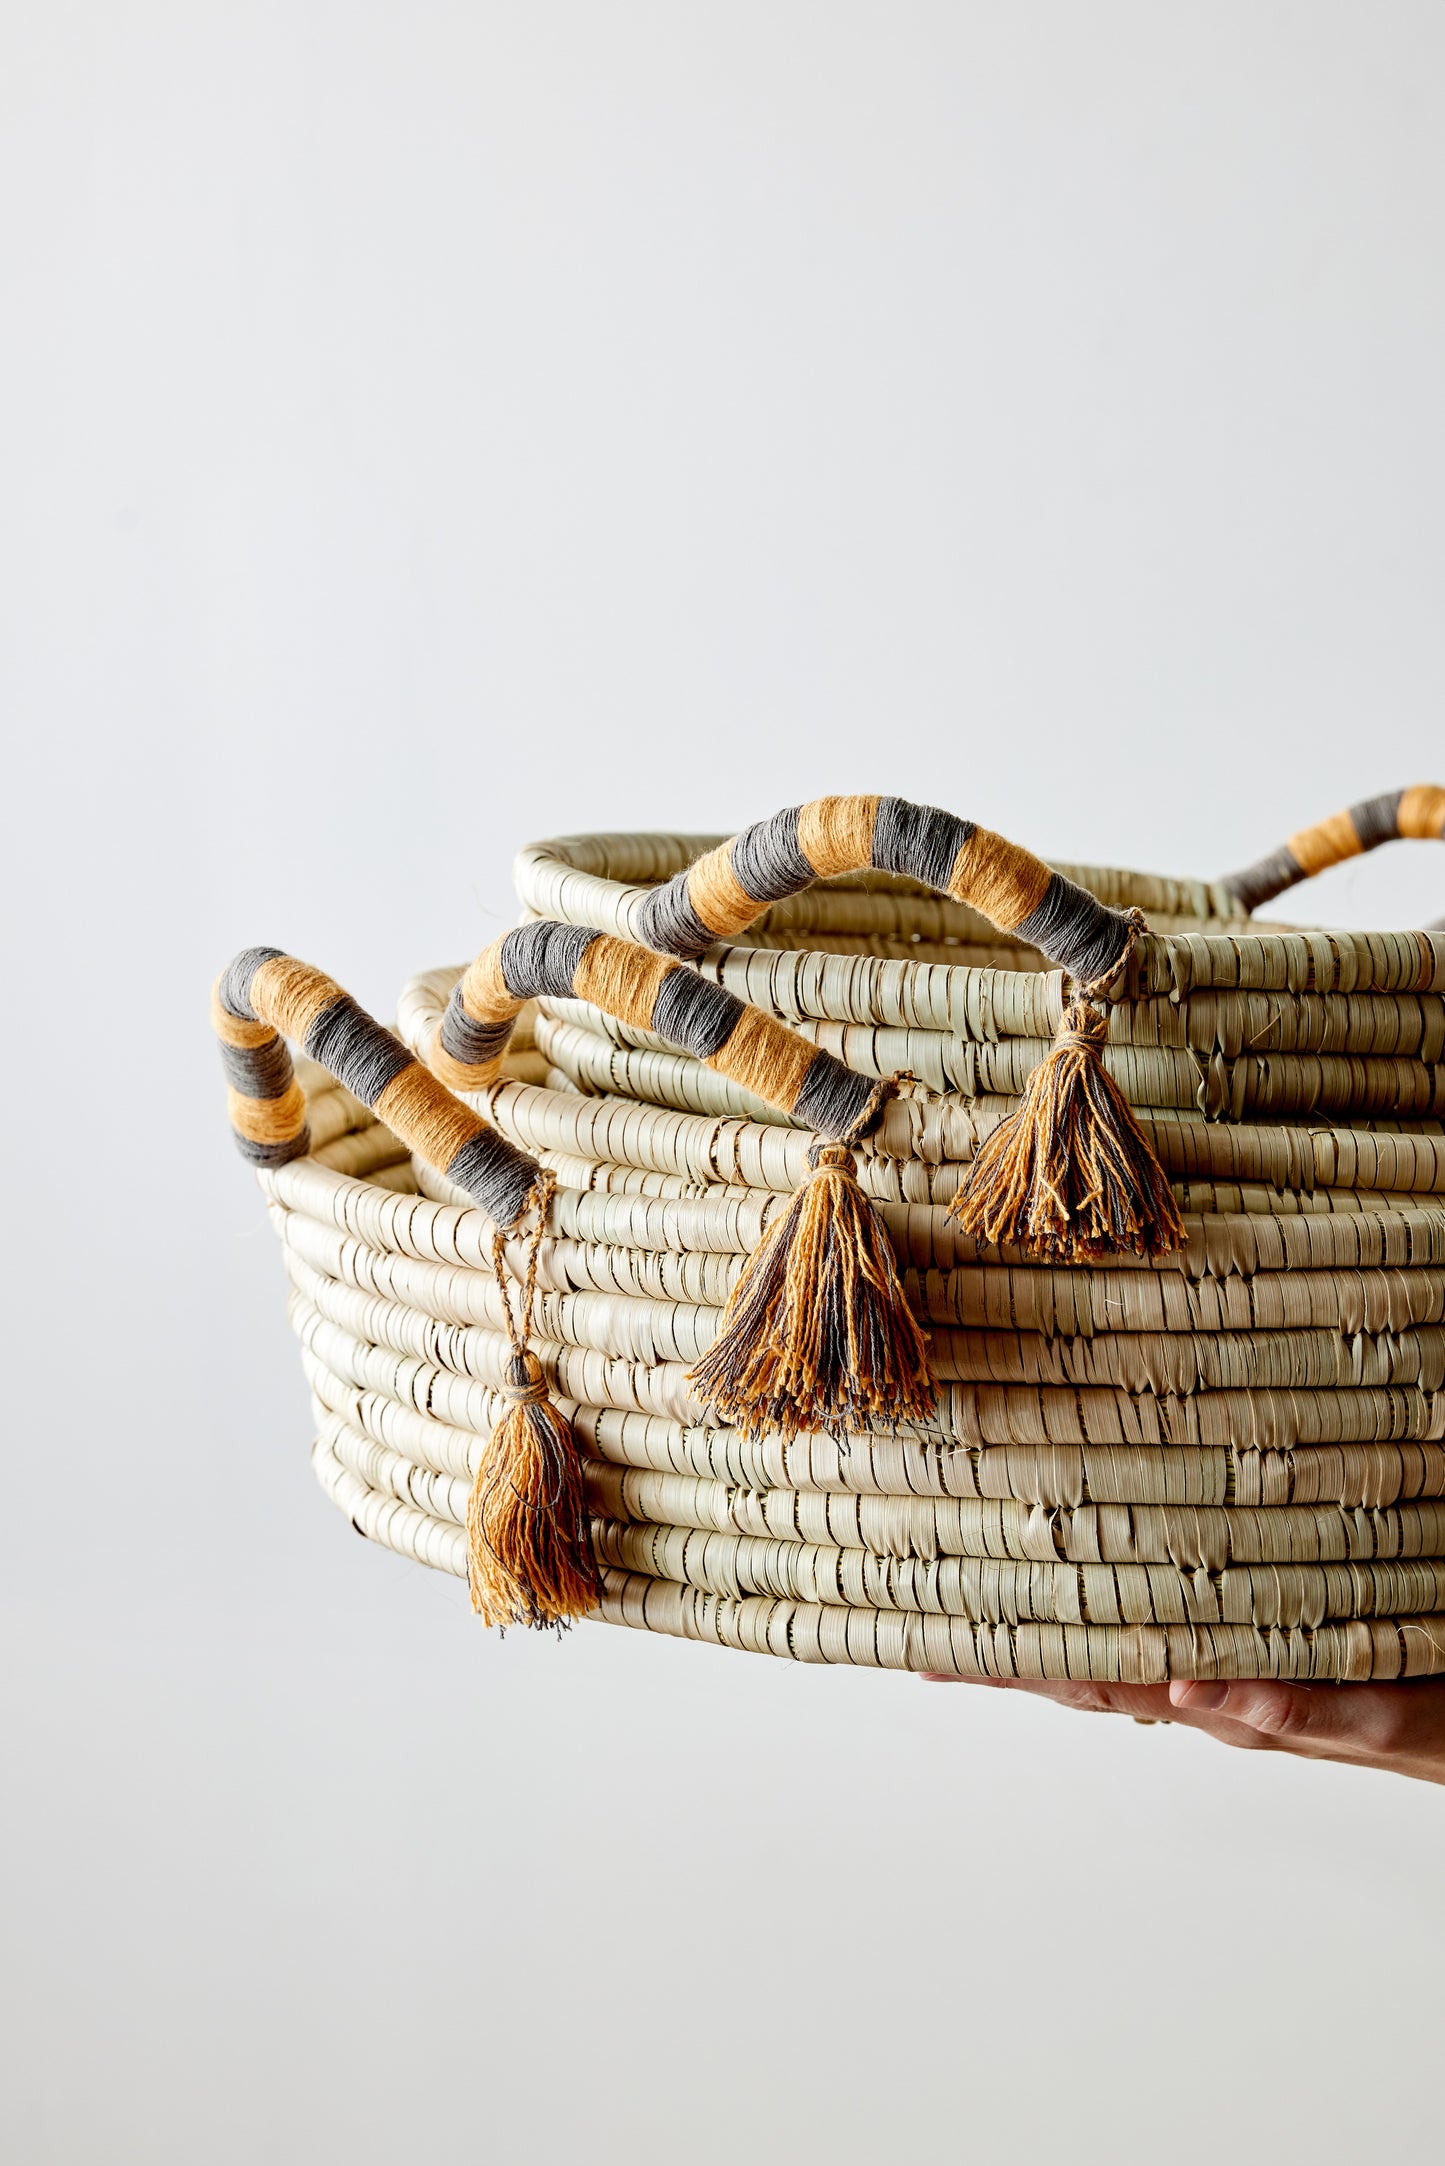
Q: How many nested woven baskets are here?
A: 3